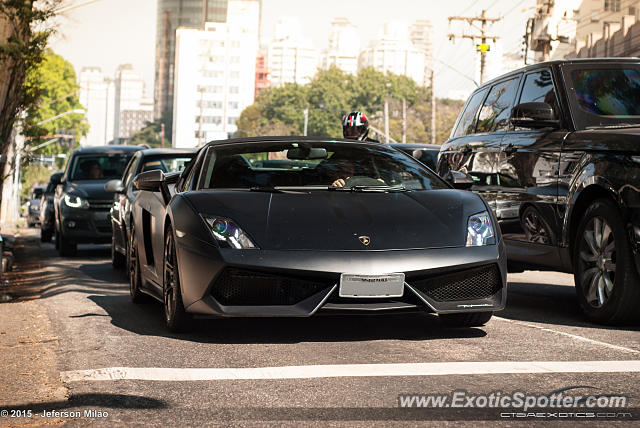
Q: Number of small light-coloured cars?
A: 0